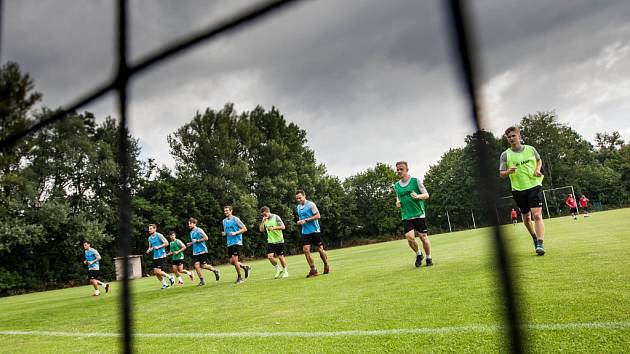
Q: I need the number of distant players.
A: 3